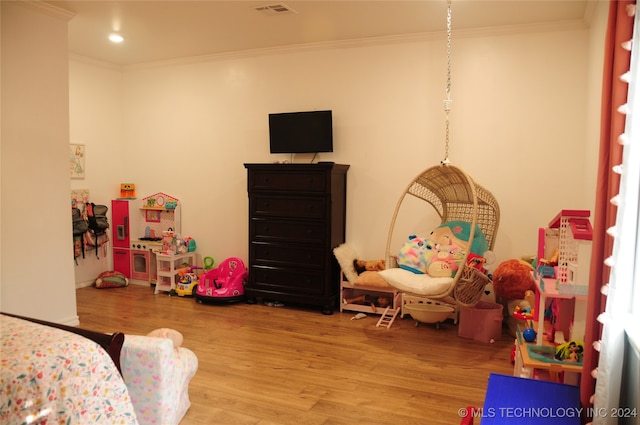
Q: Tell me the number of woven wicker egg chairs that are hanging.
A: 1